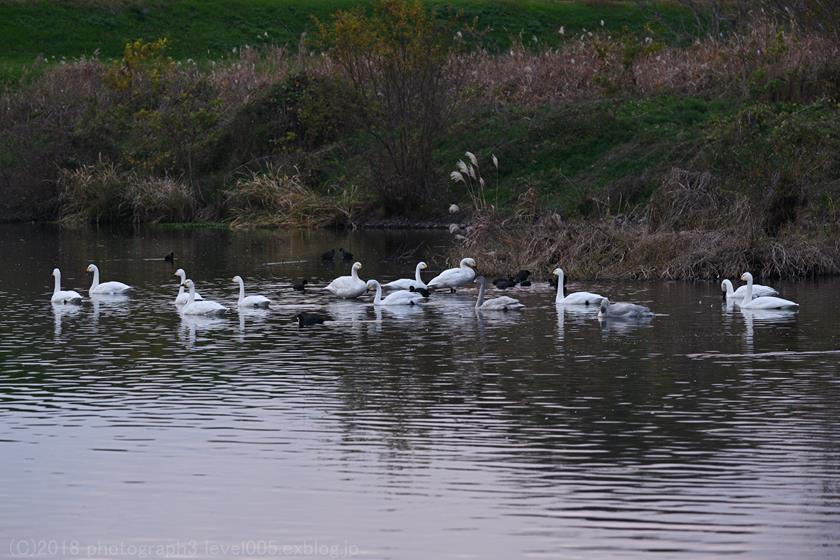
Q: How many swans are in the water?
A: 14